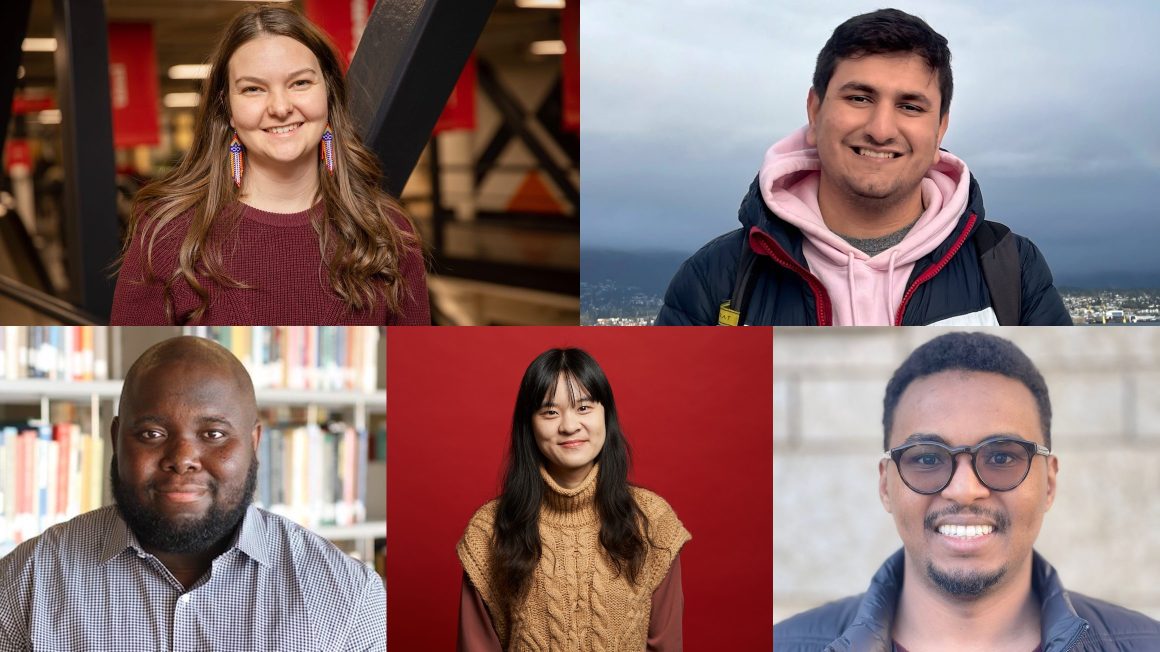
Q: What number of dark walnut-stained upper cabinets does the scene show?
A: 0